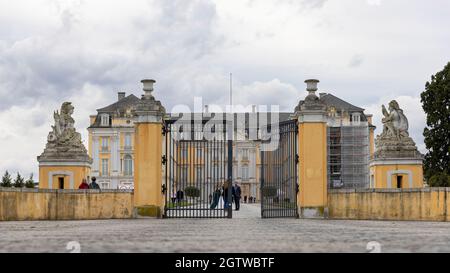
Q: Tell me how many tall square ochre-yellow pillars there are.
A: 2